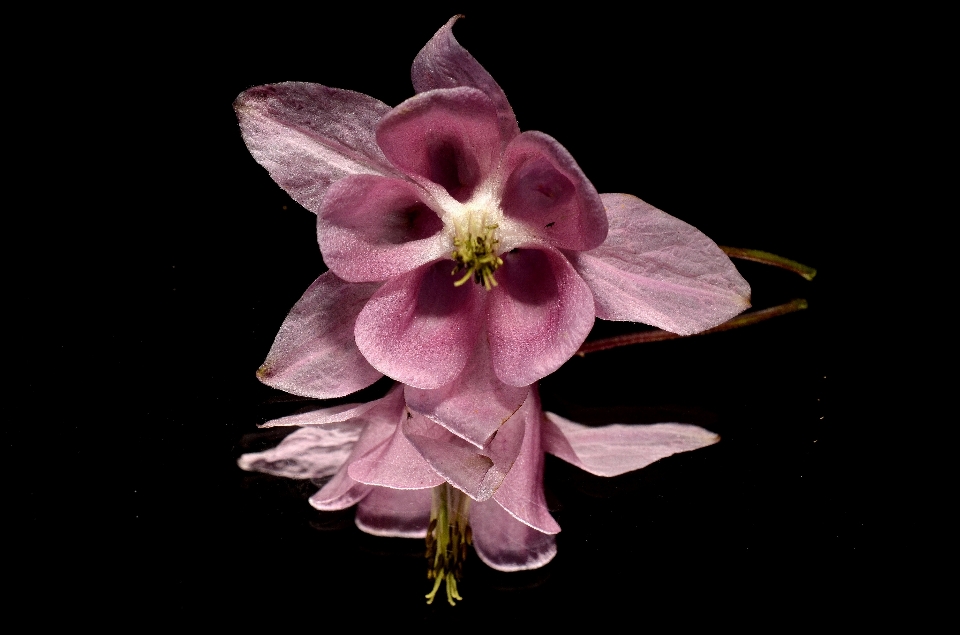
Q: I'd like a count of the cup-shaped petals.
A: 5